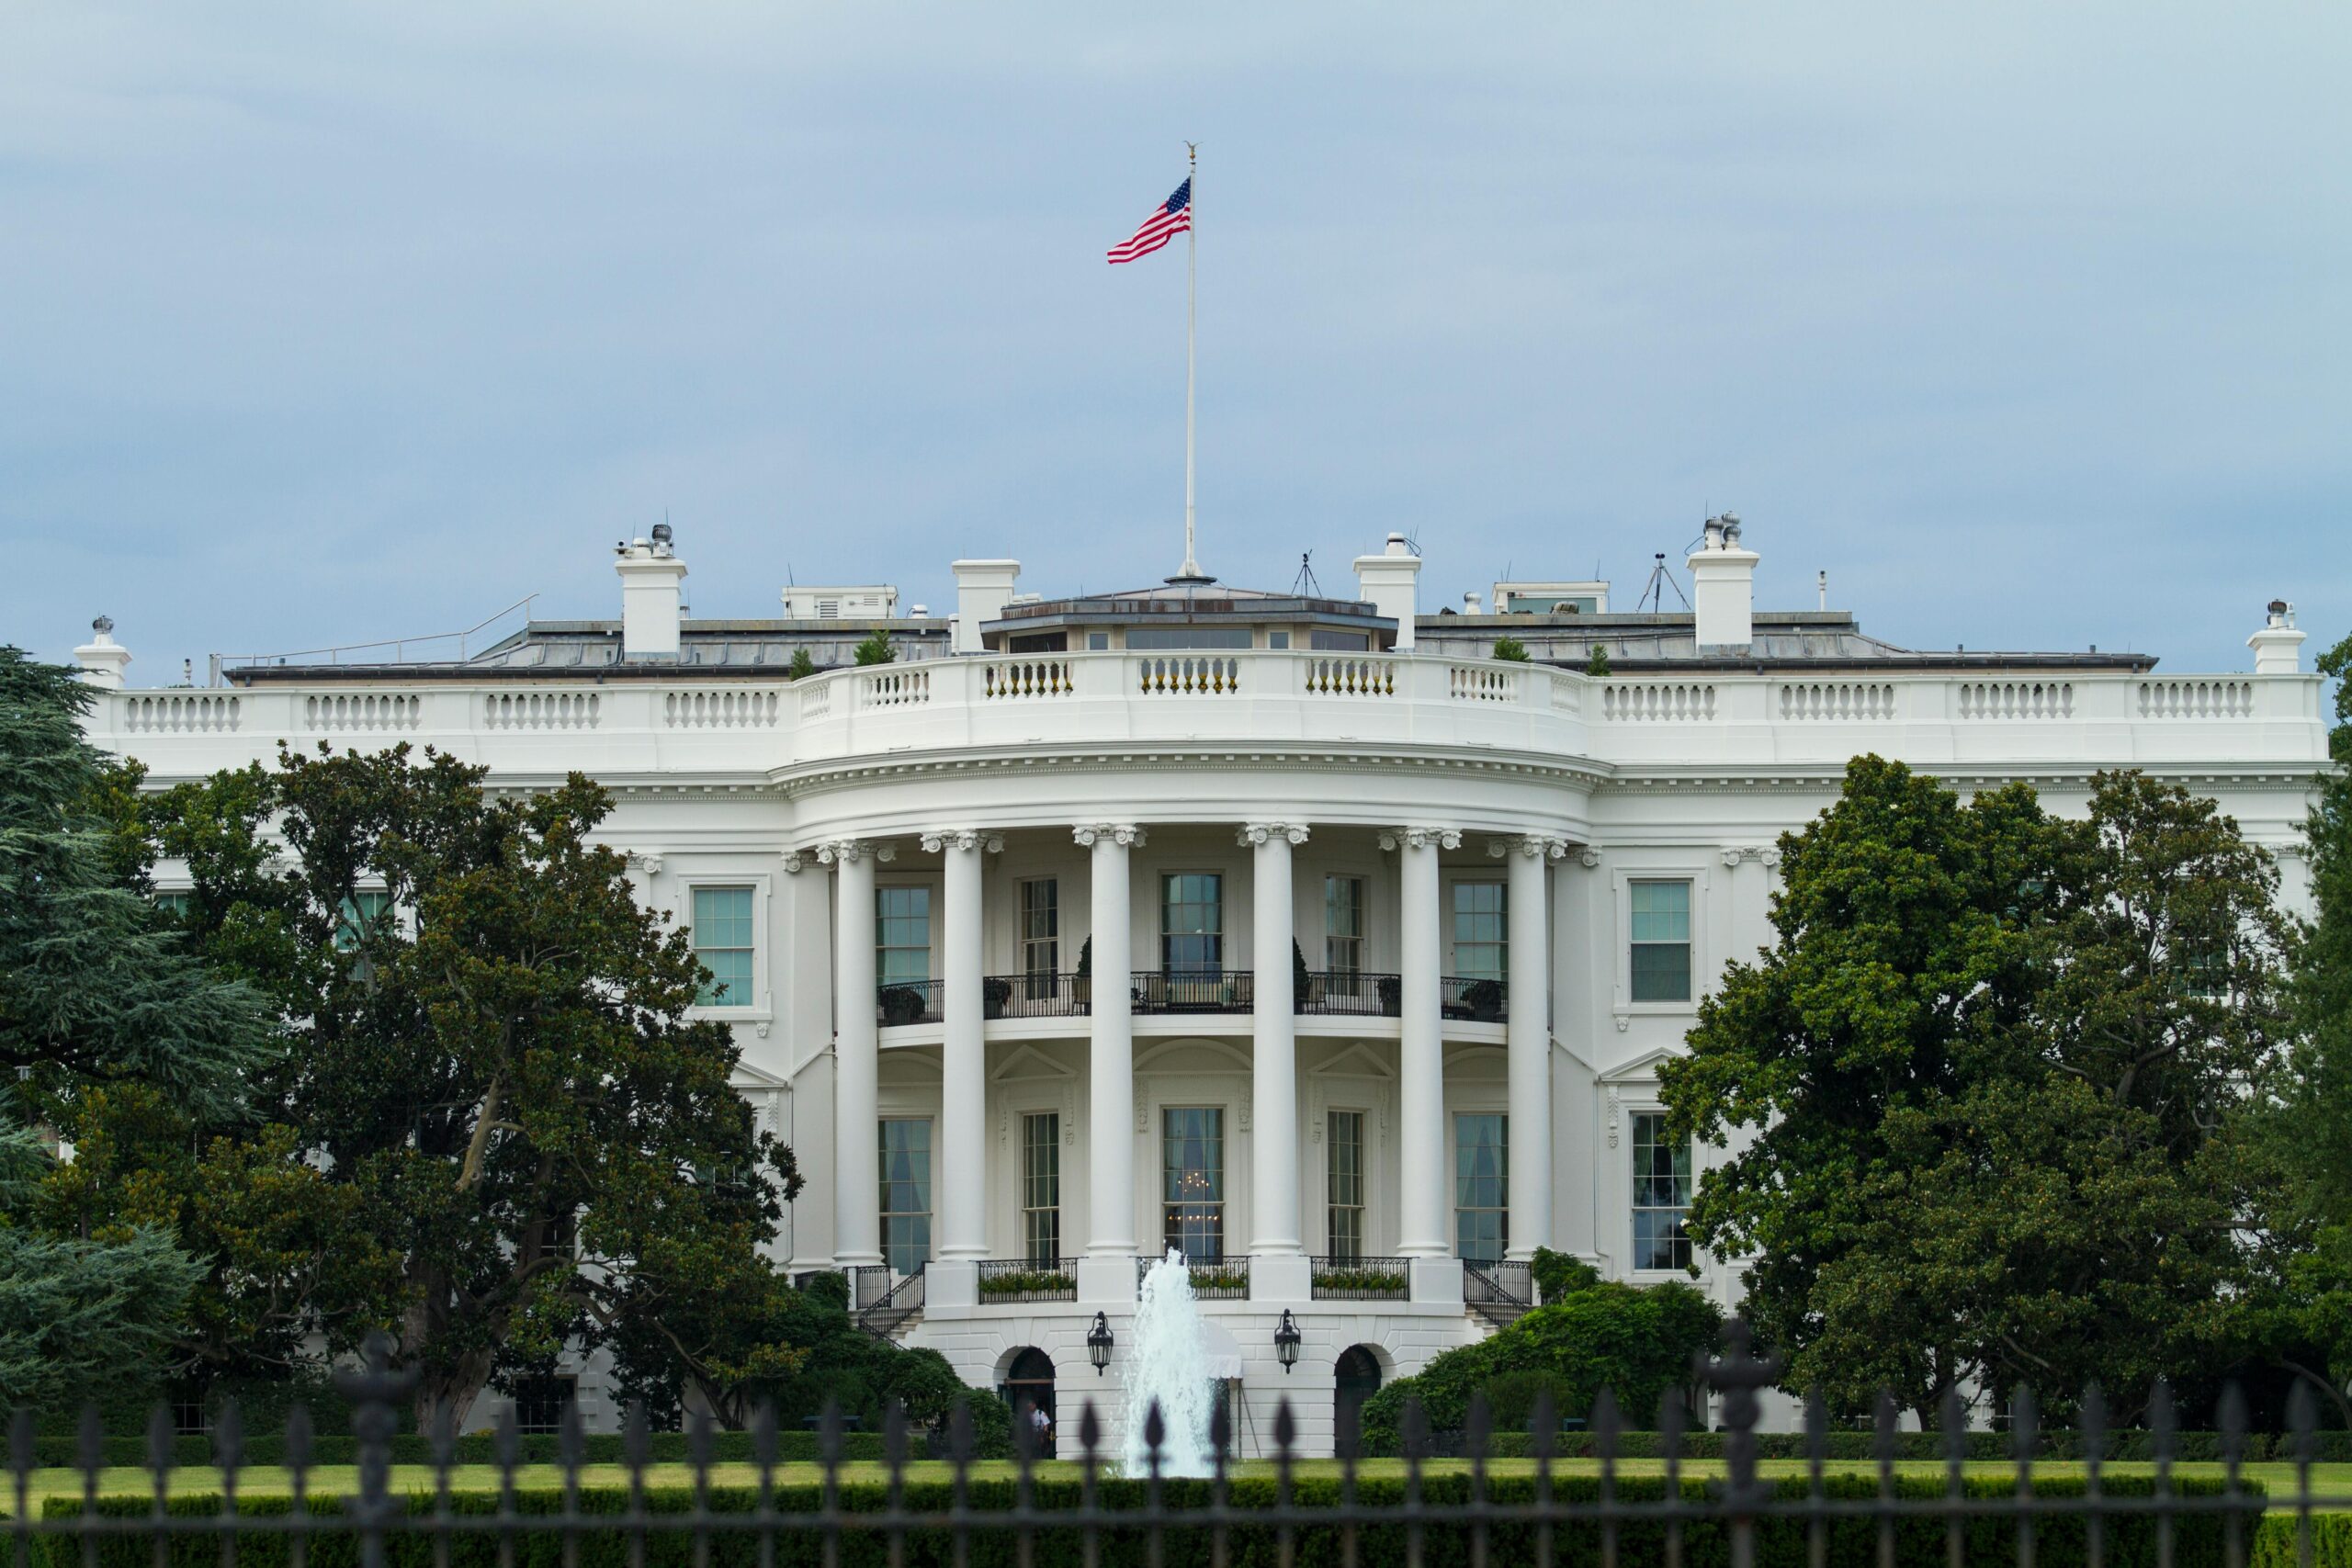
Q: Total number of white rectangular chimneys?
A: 6